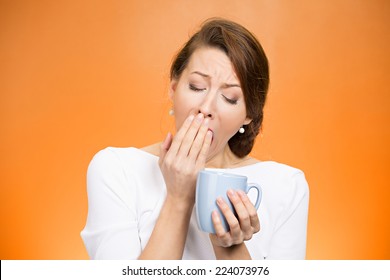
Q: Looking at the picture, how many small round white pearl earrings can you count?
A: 2